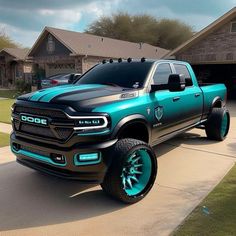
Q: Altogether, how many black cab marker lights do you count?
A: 5